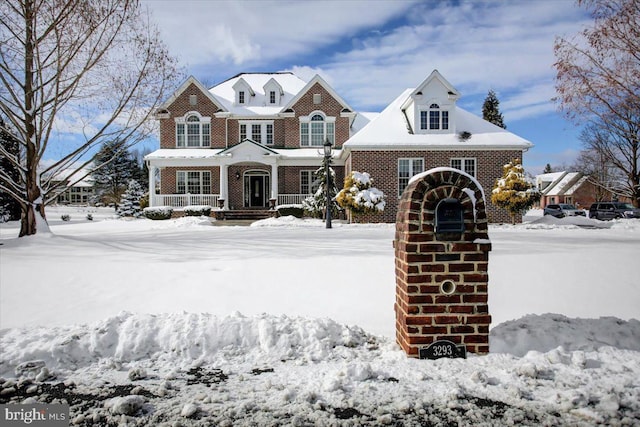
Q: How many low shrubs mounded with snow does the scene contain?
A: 3